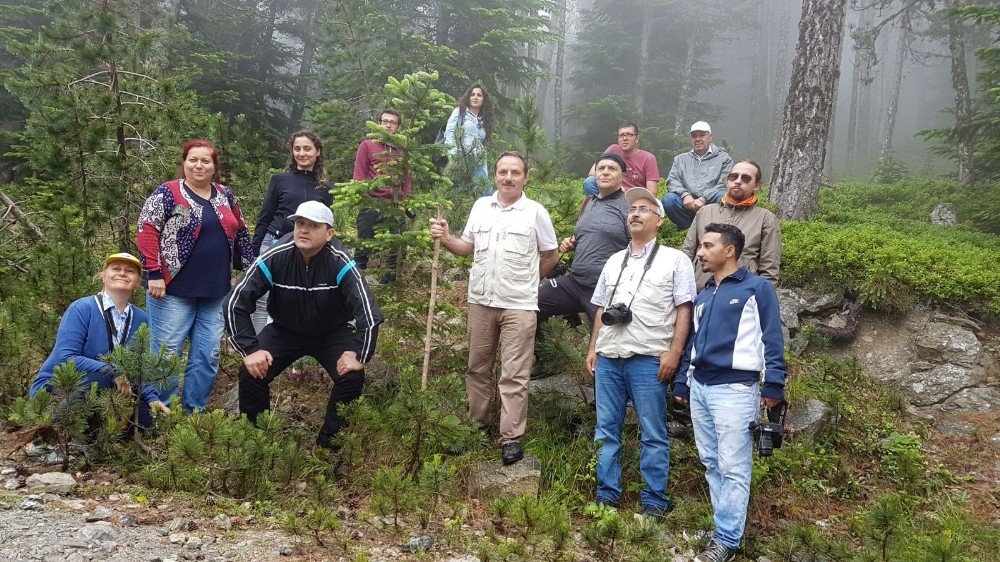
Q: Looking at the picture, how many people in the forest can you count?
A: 13